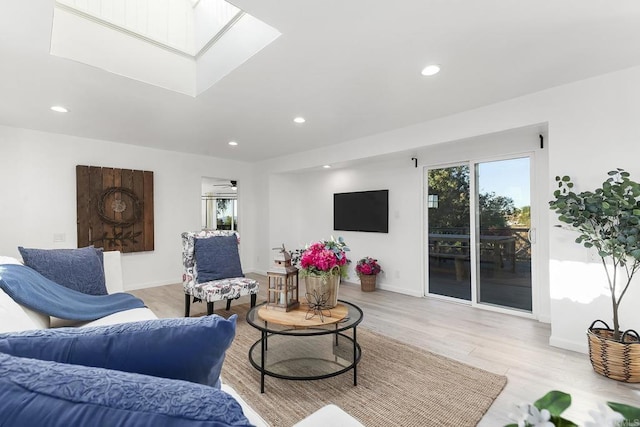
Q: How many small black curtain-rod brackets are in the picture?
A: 2